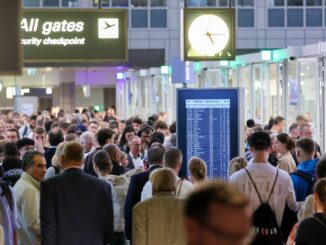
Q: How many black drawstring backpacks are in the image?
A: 1